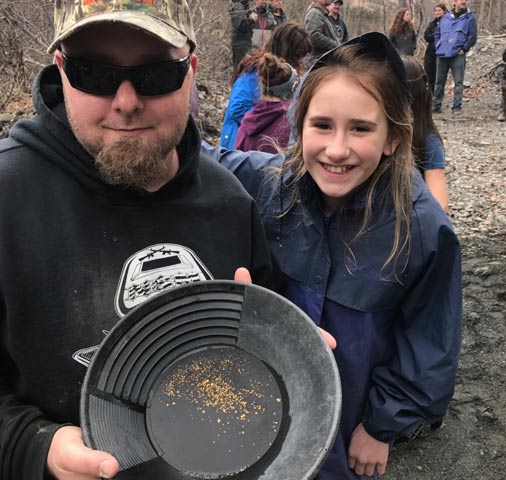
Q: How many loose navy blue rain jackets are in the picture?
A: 1